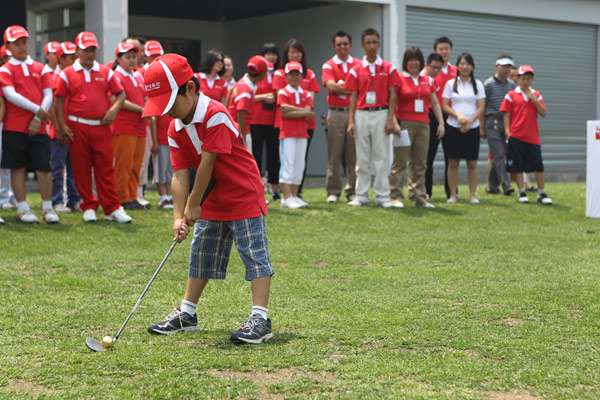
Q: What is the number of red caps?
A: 11